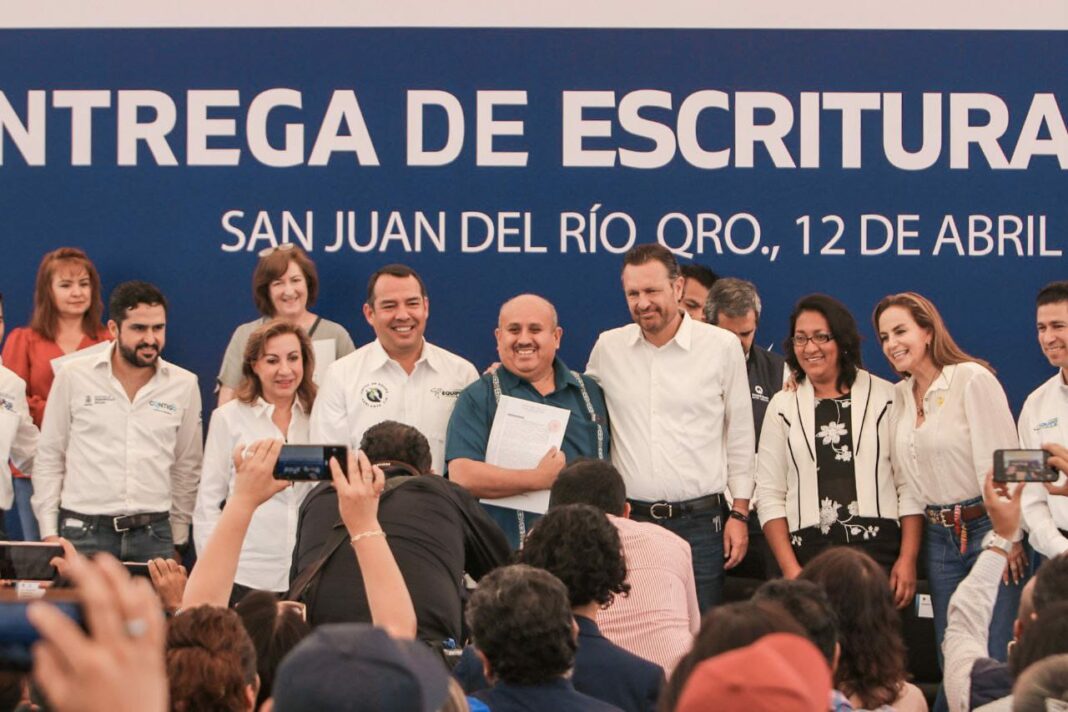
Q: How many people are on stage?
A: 13